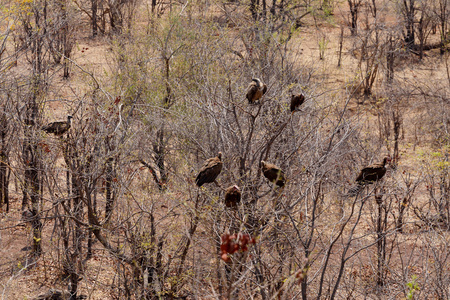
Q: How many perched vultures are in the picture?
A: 7